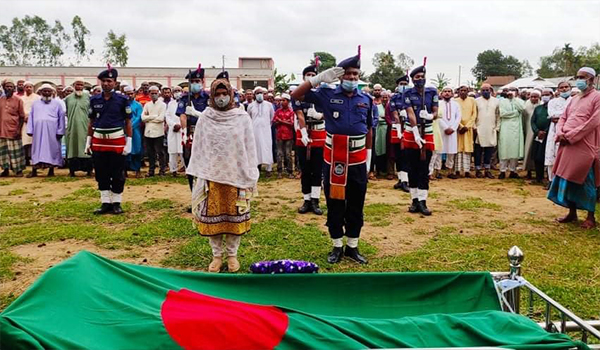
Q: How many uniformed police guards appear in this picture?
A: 7